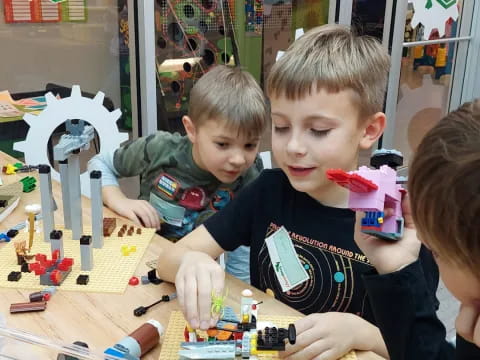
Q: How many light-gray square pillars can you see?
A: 6